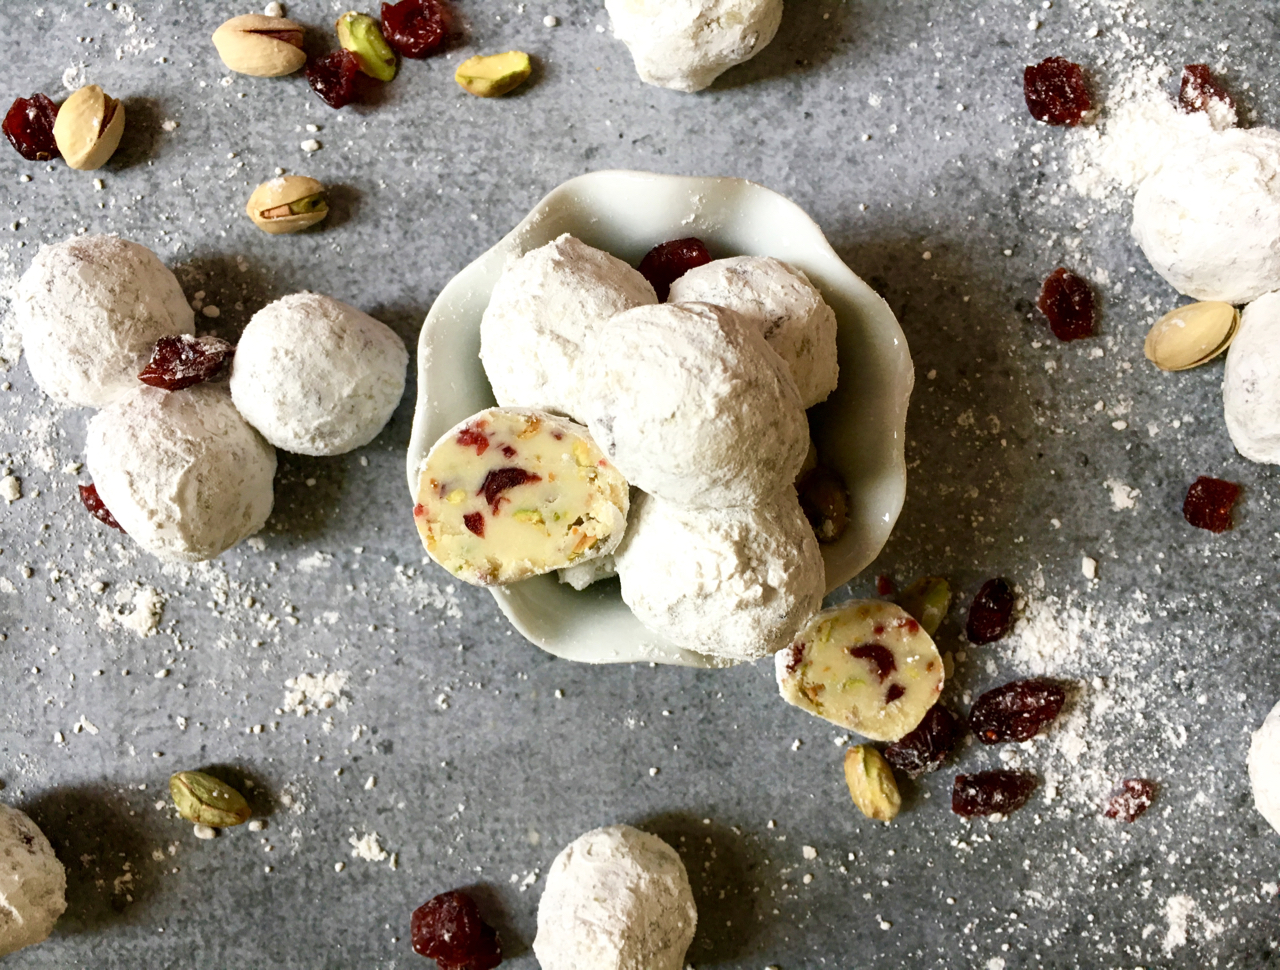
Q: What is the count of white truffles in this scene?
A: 15